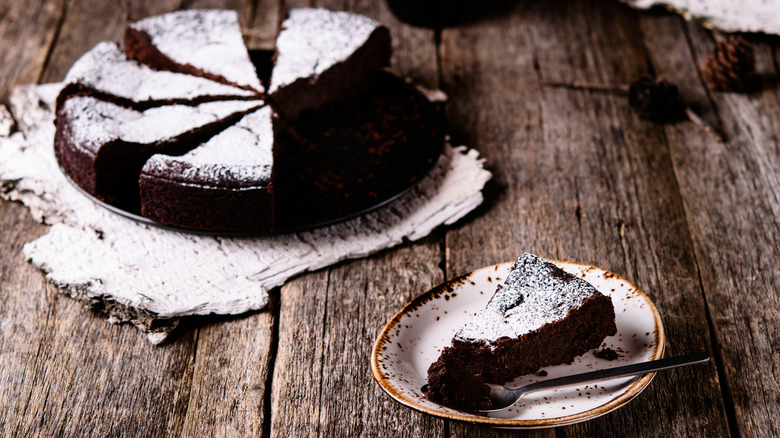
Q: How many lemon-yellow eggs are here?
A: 0